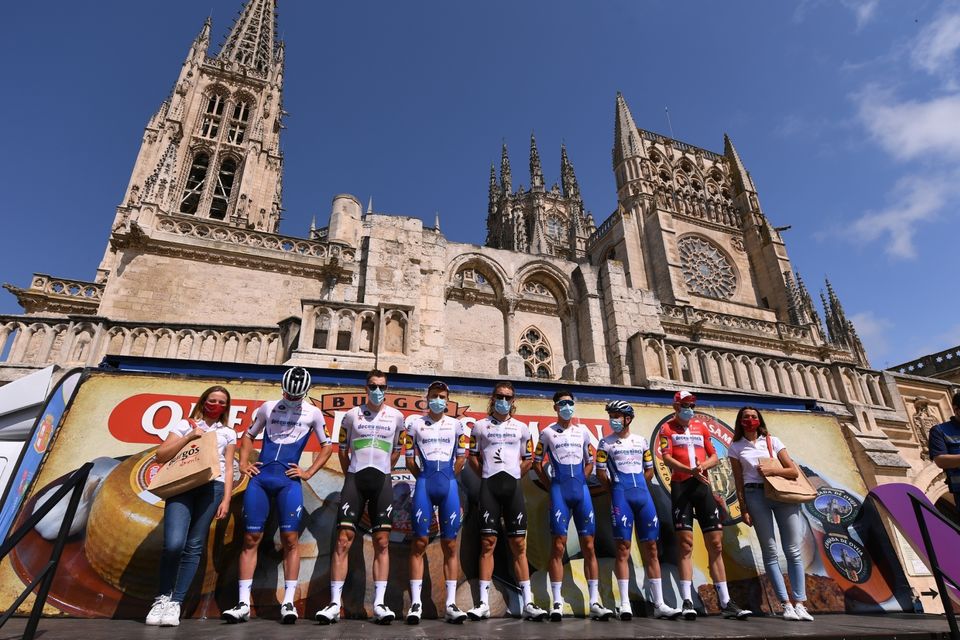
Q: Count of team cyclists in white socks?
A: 7